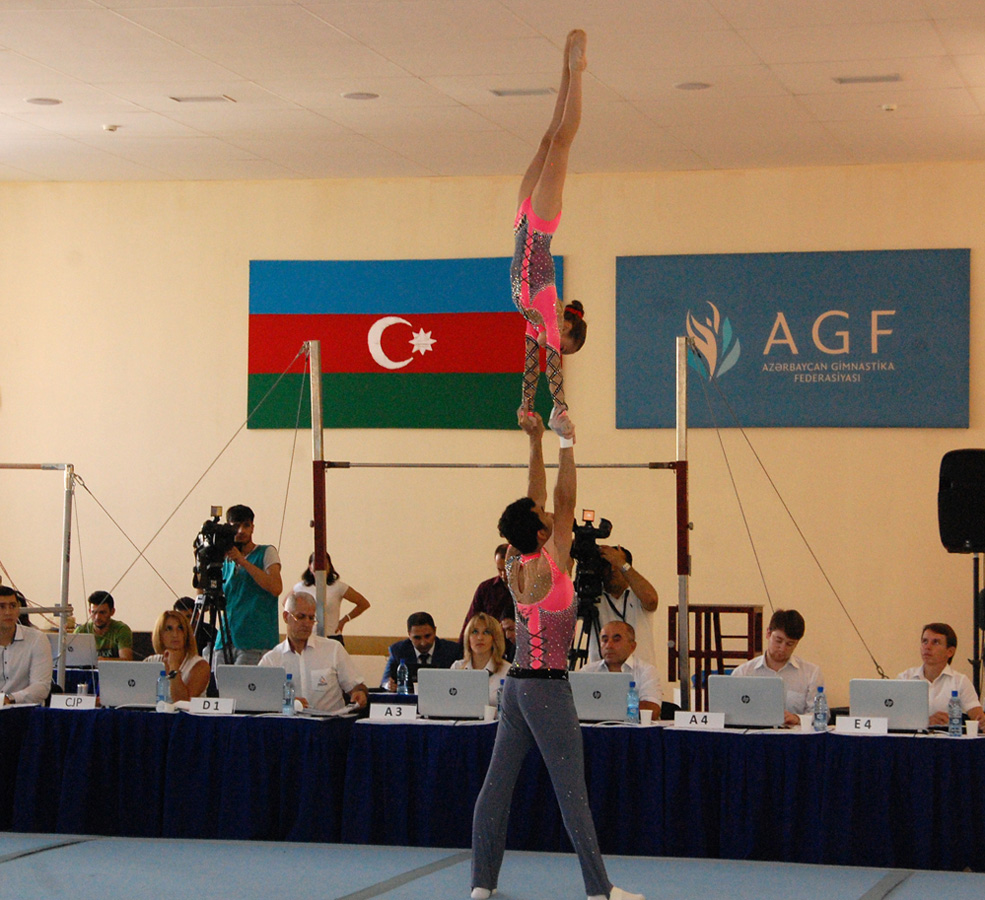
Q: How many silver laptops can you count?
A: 7